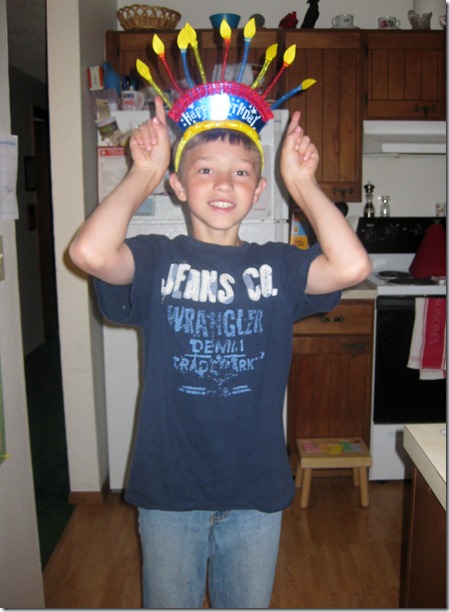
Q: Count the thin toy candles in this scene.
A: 9